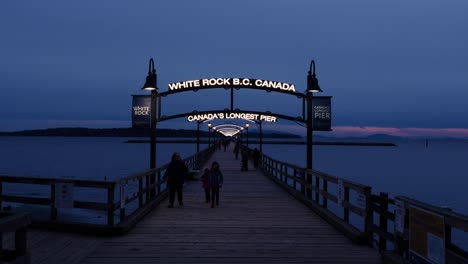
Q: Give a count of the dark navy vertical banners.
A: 2